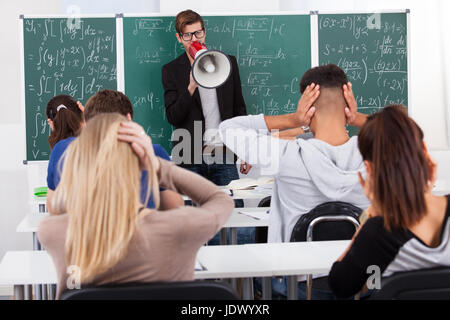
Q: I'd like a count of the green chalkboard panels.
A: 3